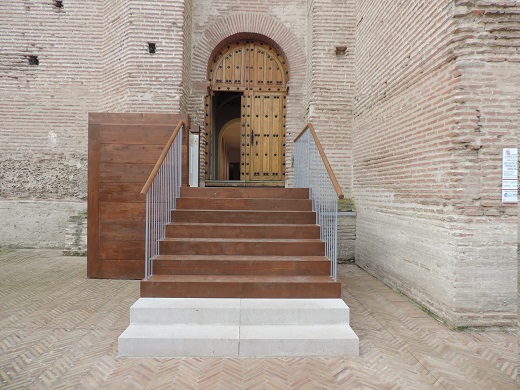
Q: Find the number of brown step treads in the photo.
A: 7